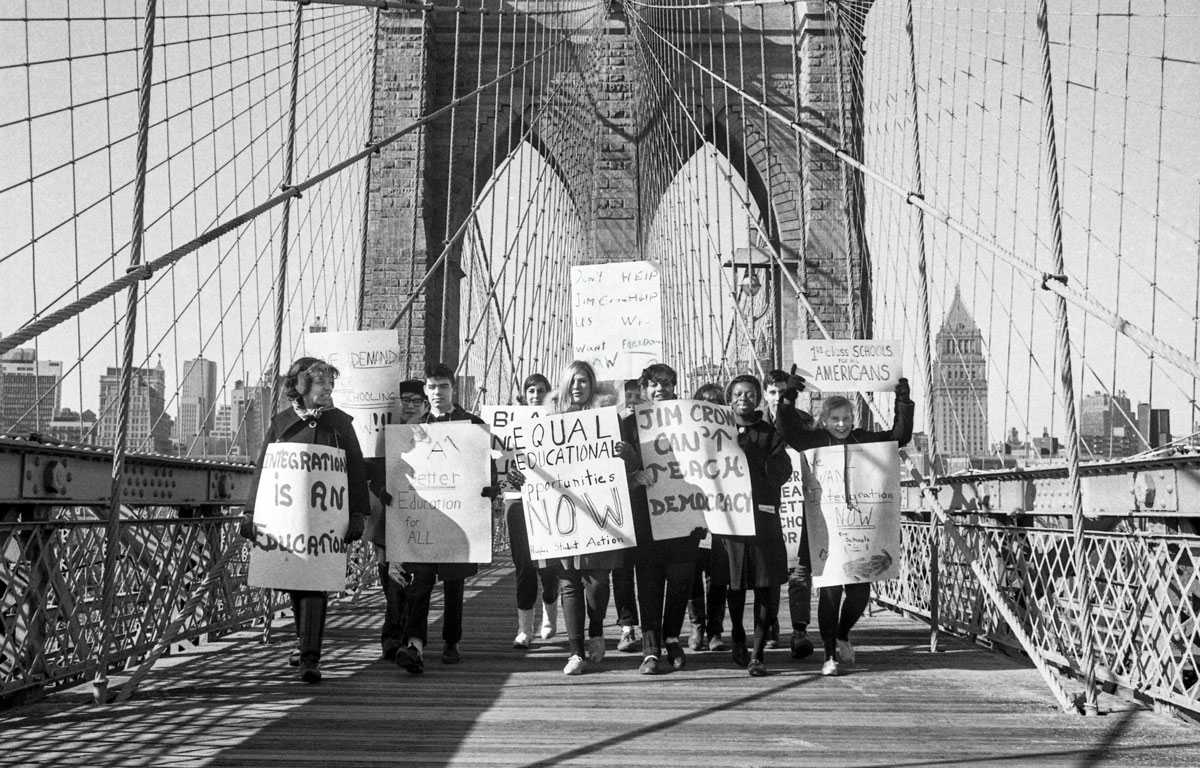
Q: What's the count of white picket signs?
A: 10